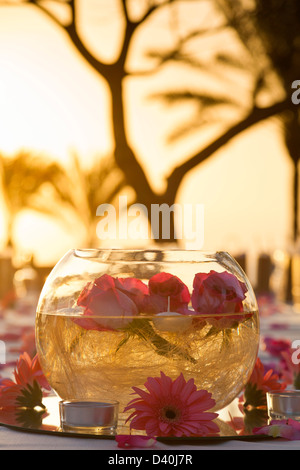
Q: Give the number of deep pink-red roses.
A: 3